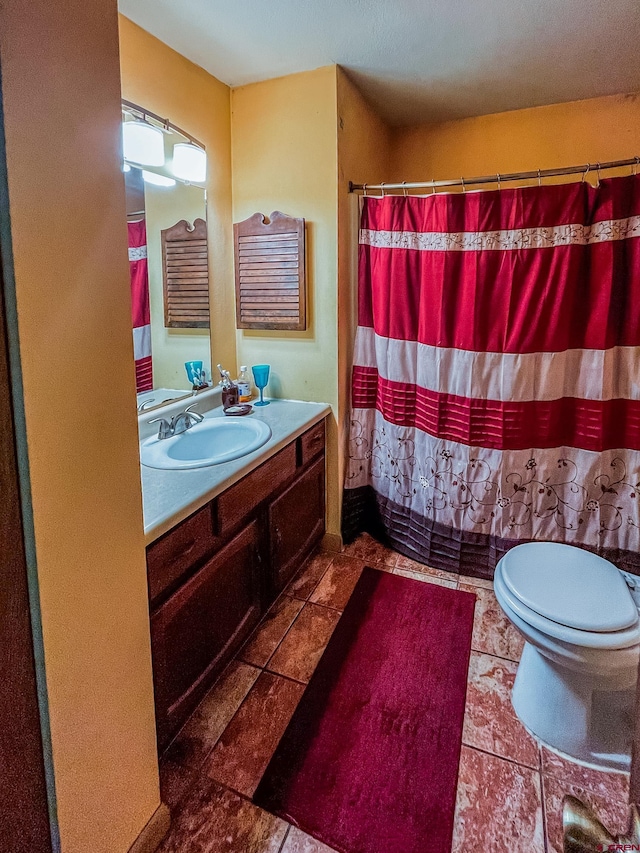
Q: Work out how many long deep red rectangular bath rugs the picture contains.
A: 1